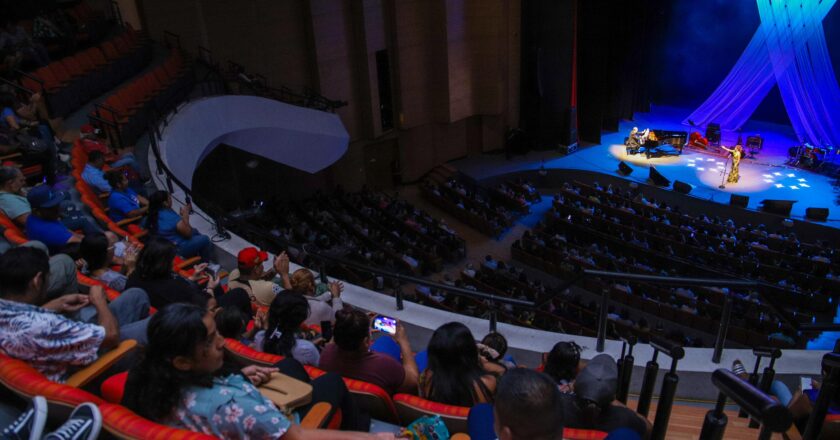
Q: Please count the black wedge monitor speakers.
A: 6